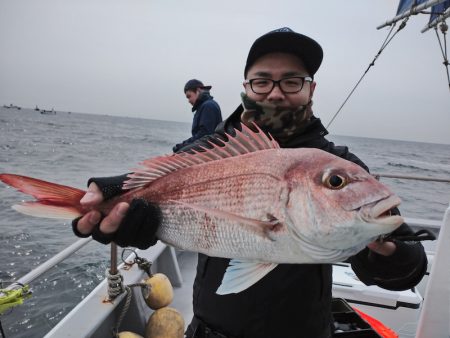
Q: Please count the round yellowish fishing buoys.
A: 3